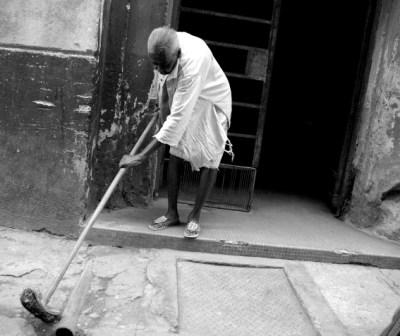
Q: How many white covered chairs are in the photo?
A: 0